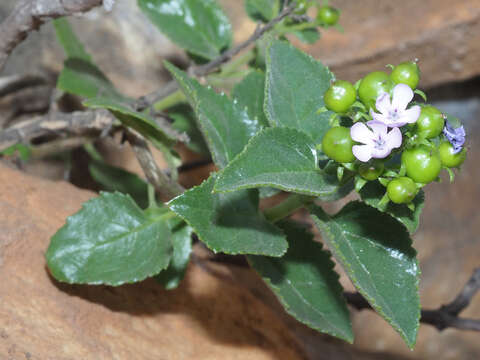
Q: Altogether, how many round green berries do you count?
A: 11